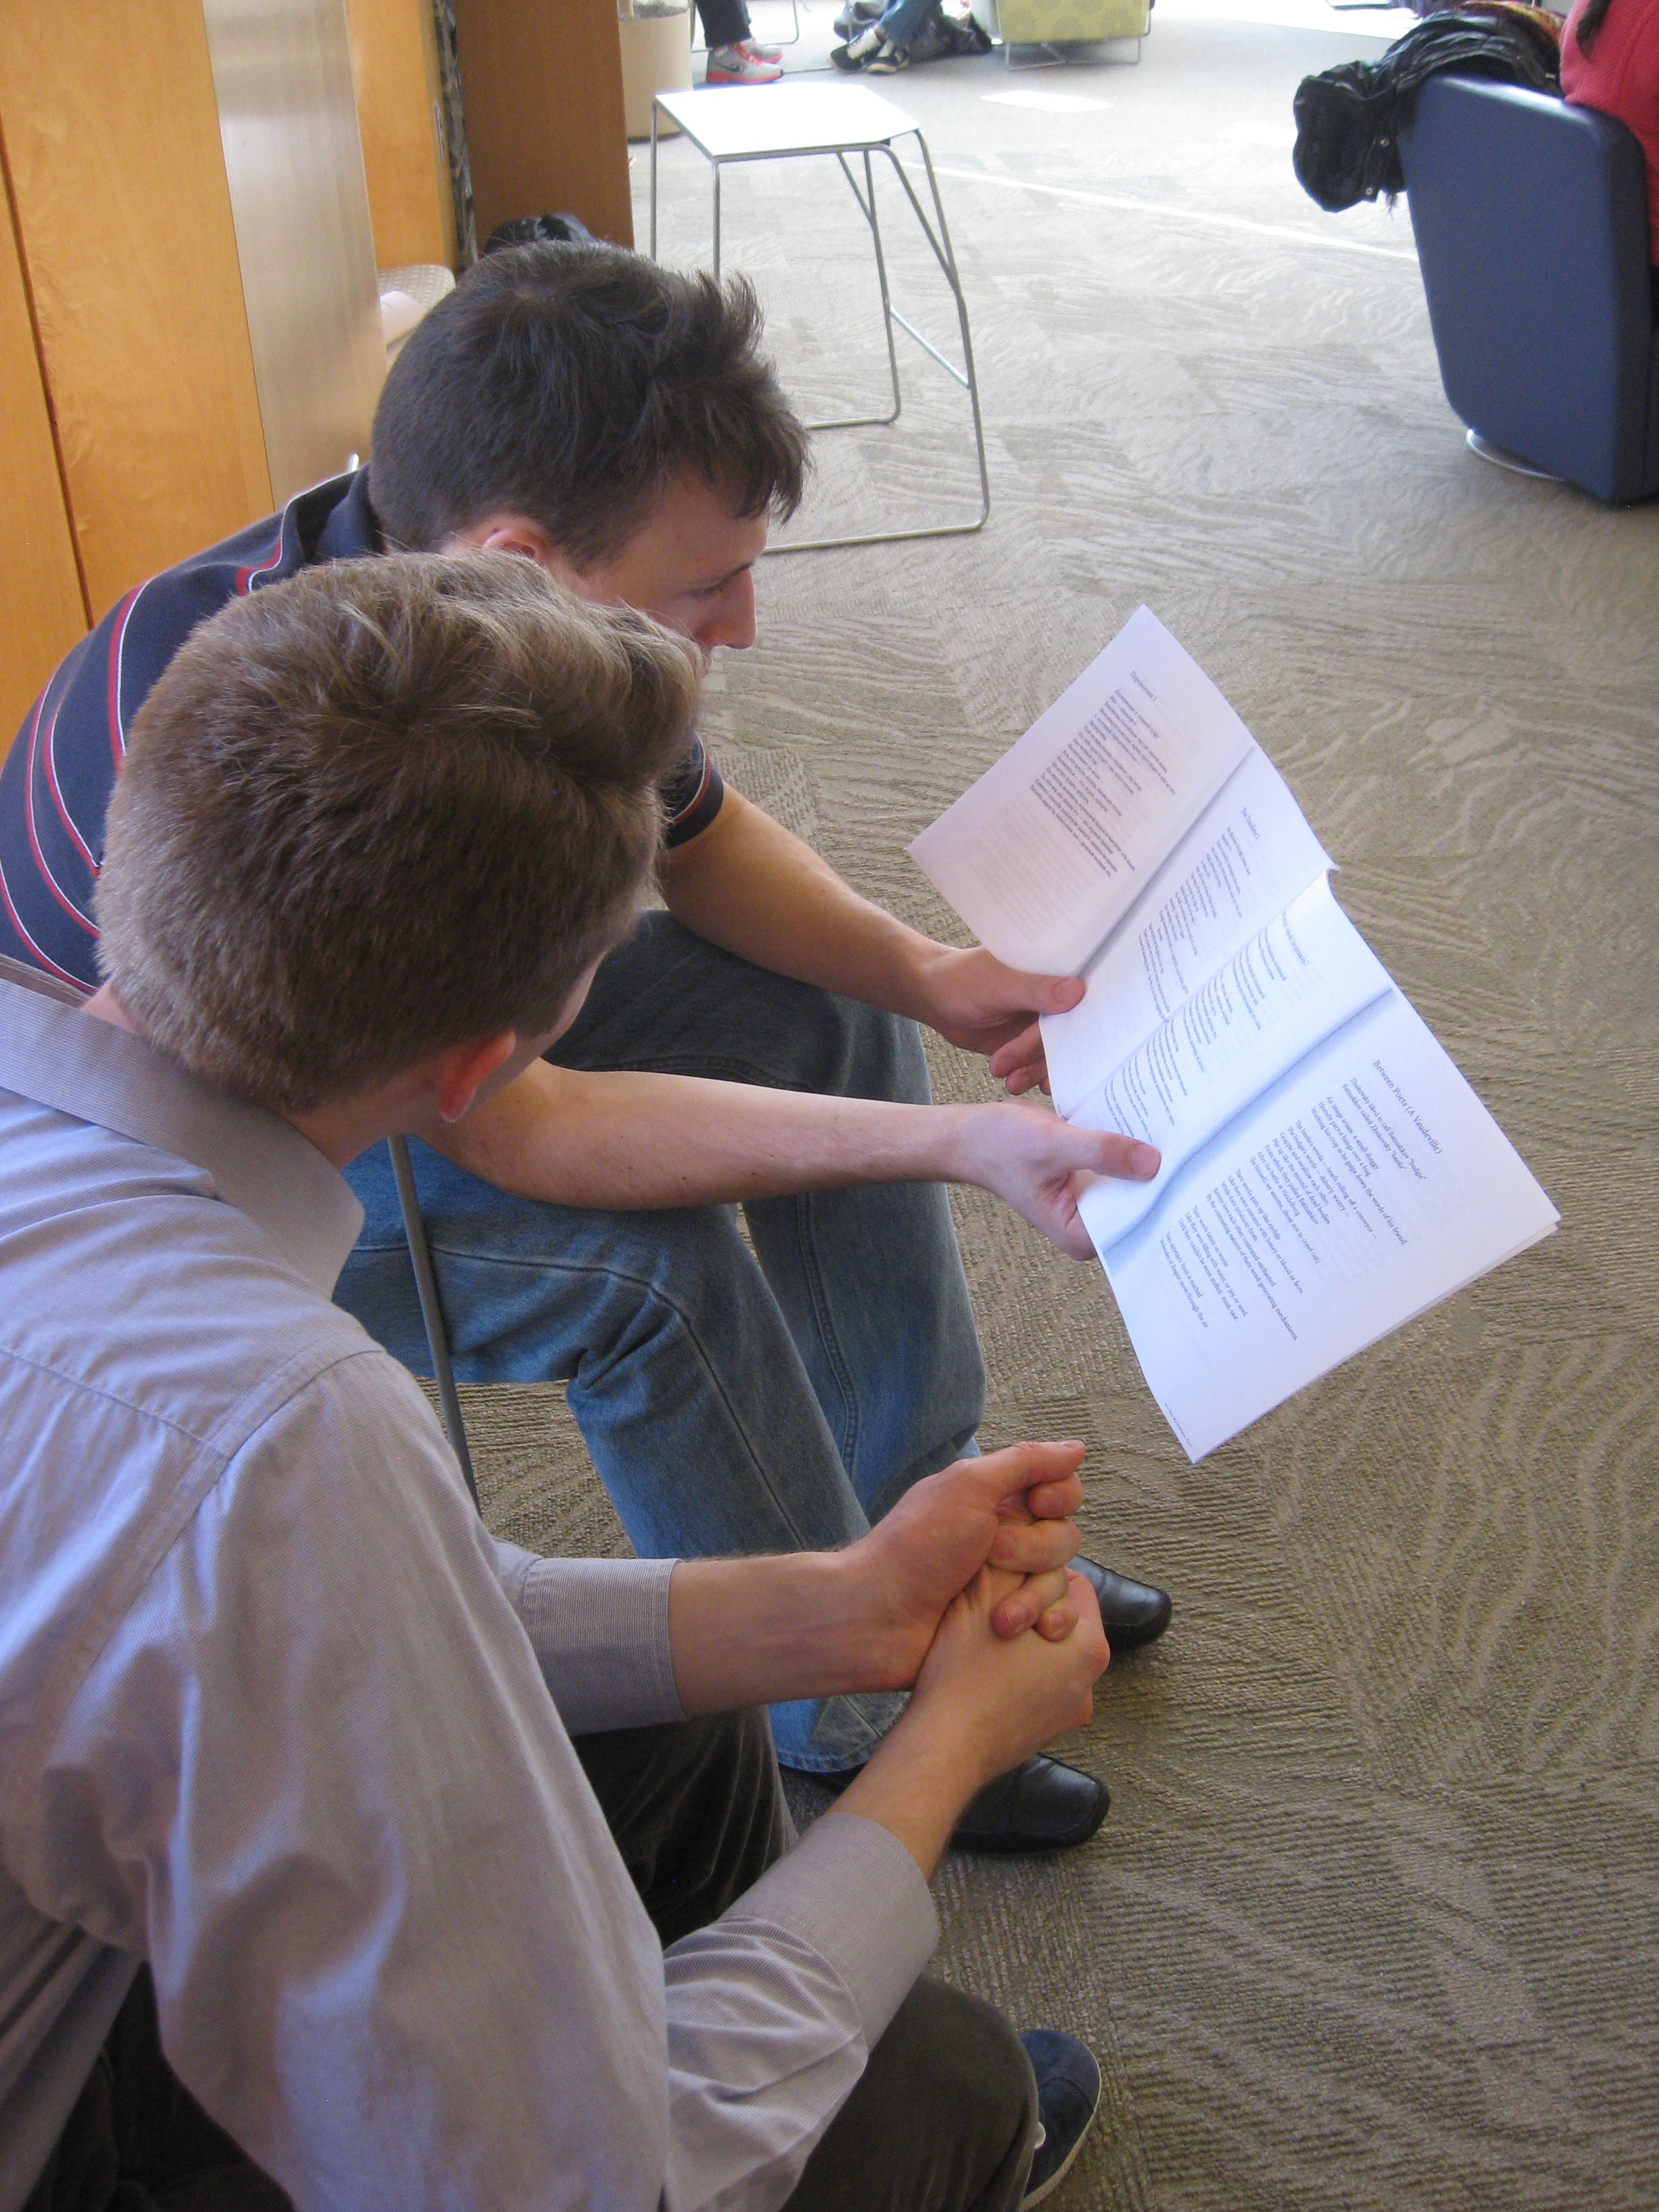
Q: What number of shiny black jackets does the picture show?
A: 1